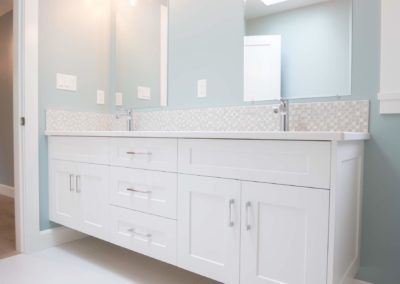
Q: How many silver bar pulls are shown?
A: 7